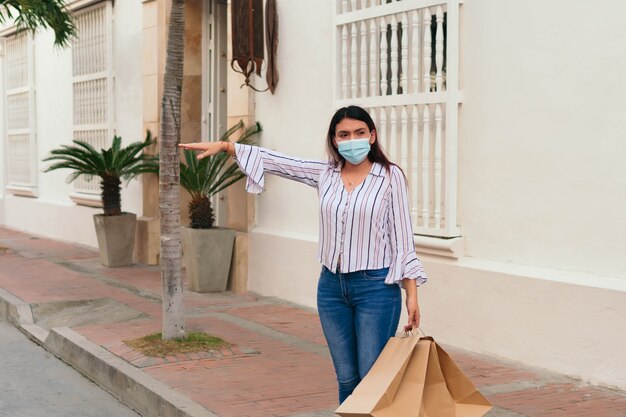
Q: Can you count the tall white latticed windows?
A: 3